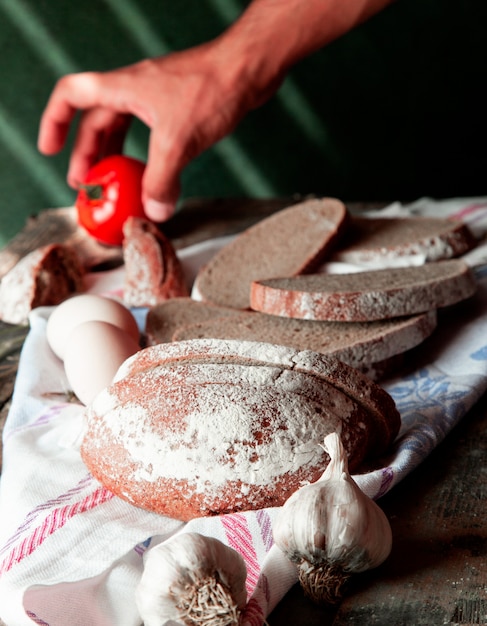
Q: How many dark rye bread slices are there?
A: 5